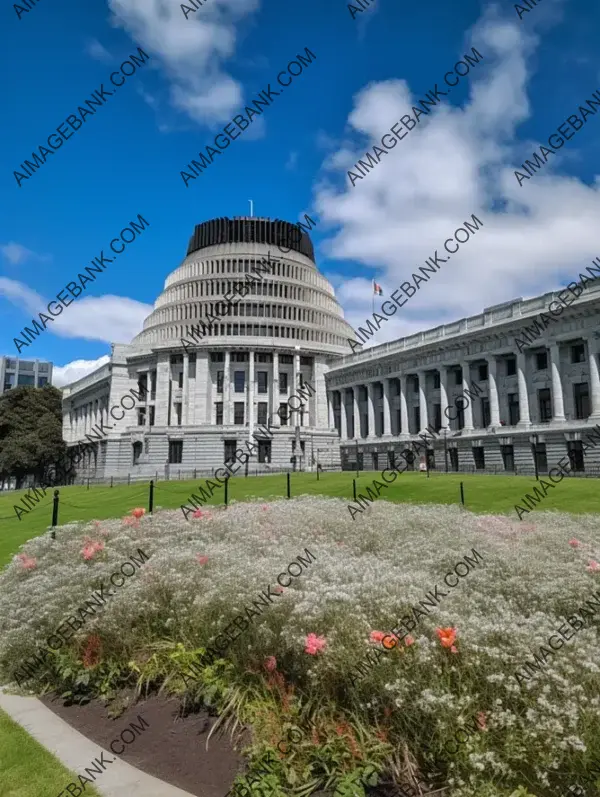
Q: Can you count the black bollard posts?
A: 6